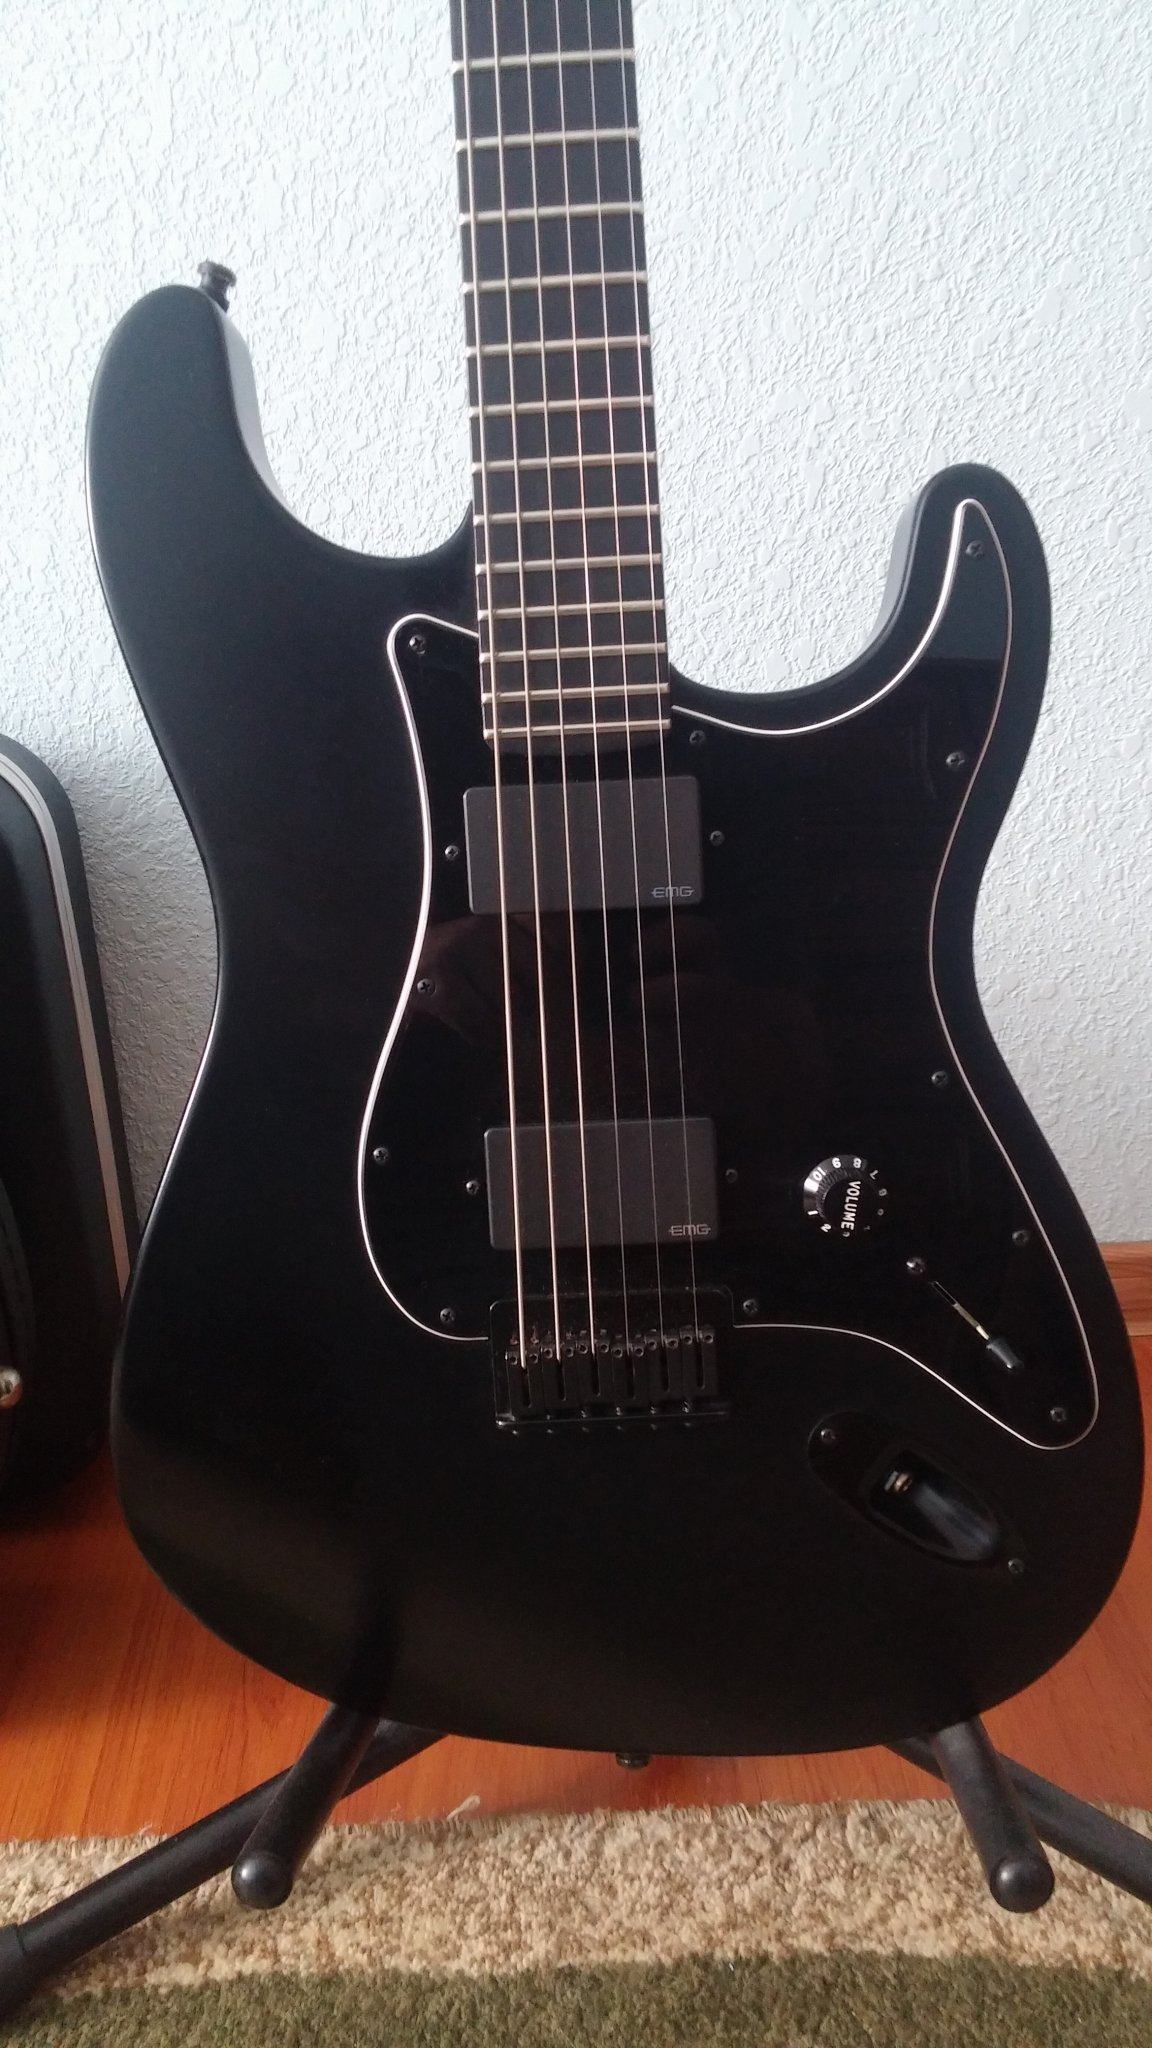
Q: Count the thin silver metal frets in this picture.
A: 13